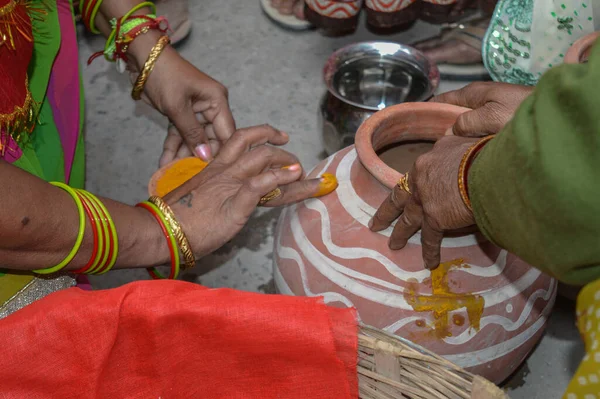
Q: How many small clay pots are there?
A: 1